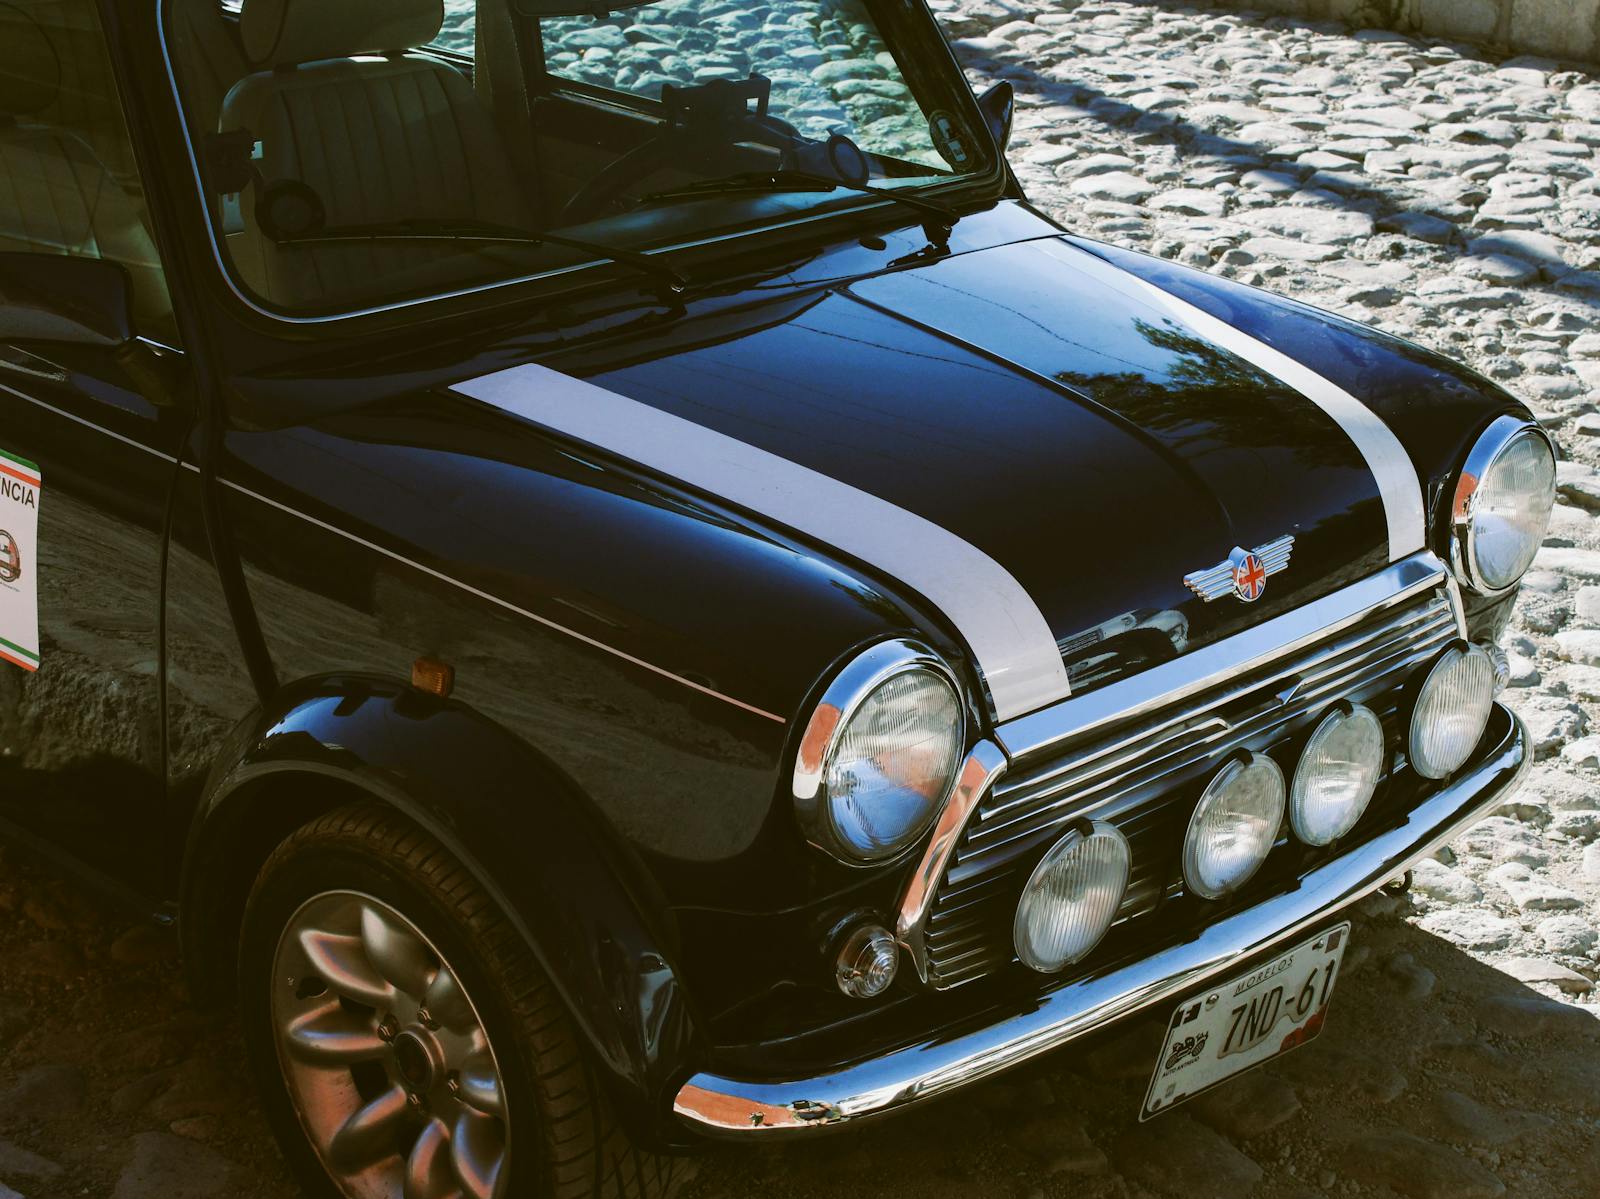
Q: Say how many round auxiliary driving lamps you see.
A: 4